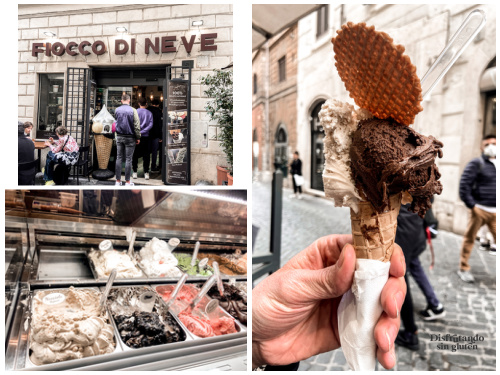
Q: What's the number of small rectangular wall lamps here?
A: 3